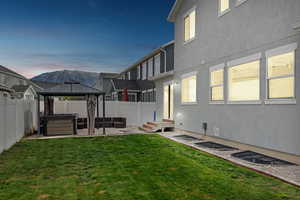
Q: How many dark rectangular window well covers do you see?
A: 3